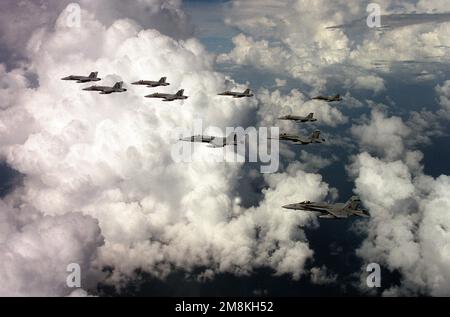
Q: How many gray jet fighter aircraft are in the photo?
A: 10